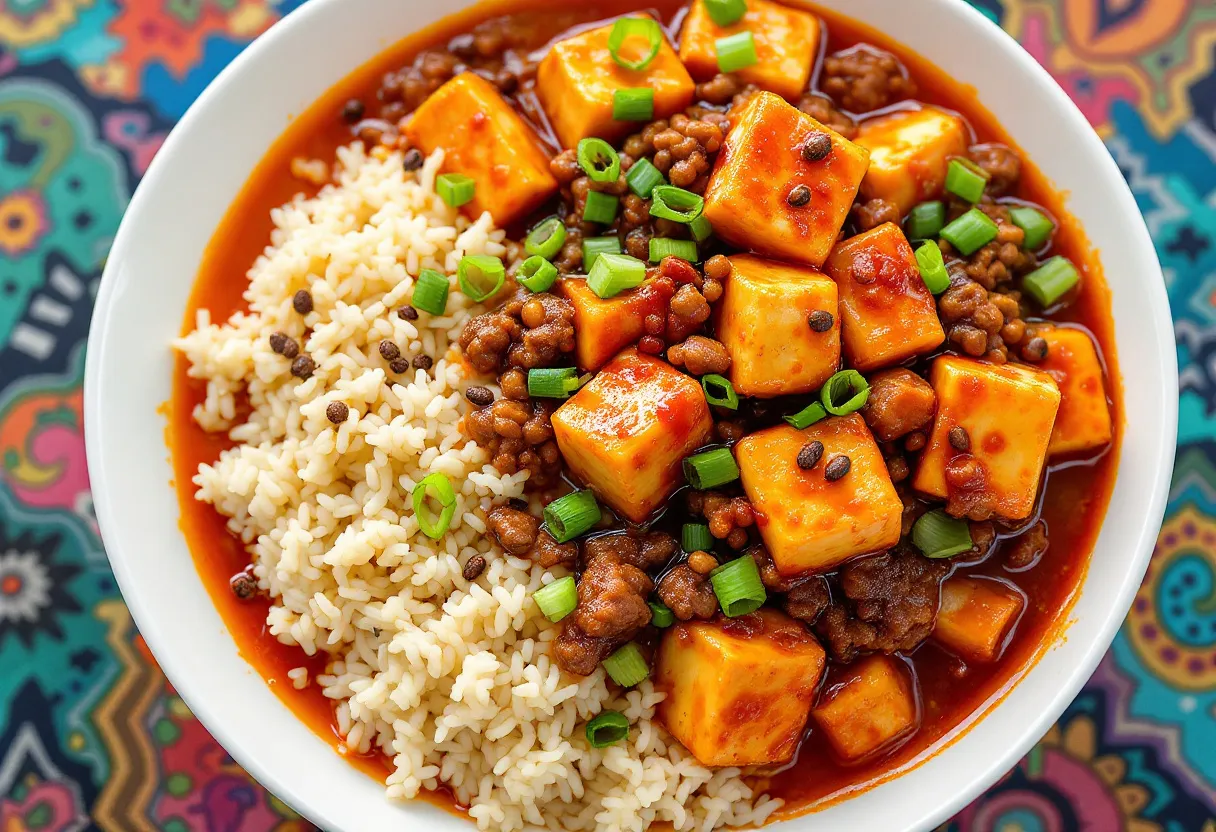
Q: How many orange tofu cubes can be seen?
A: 15